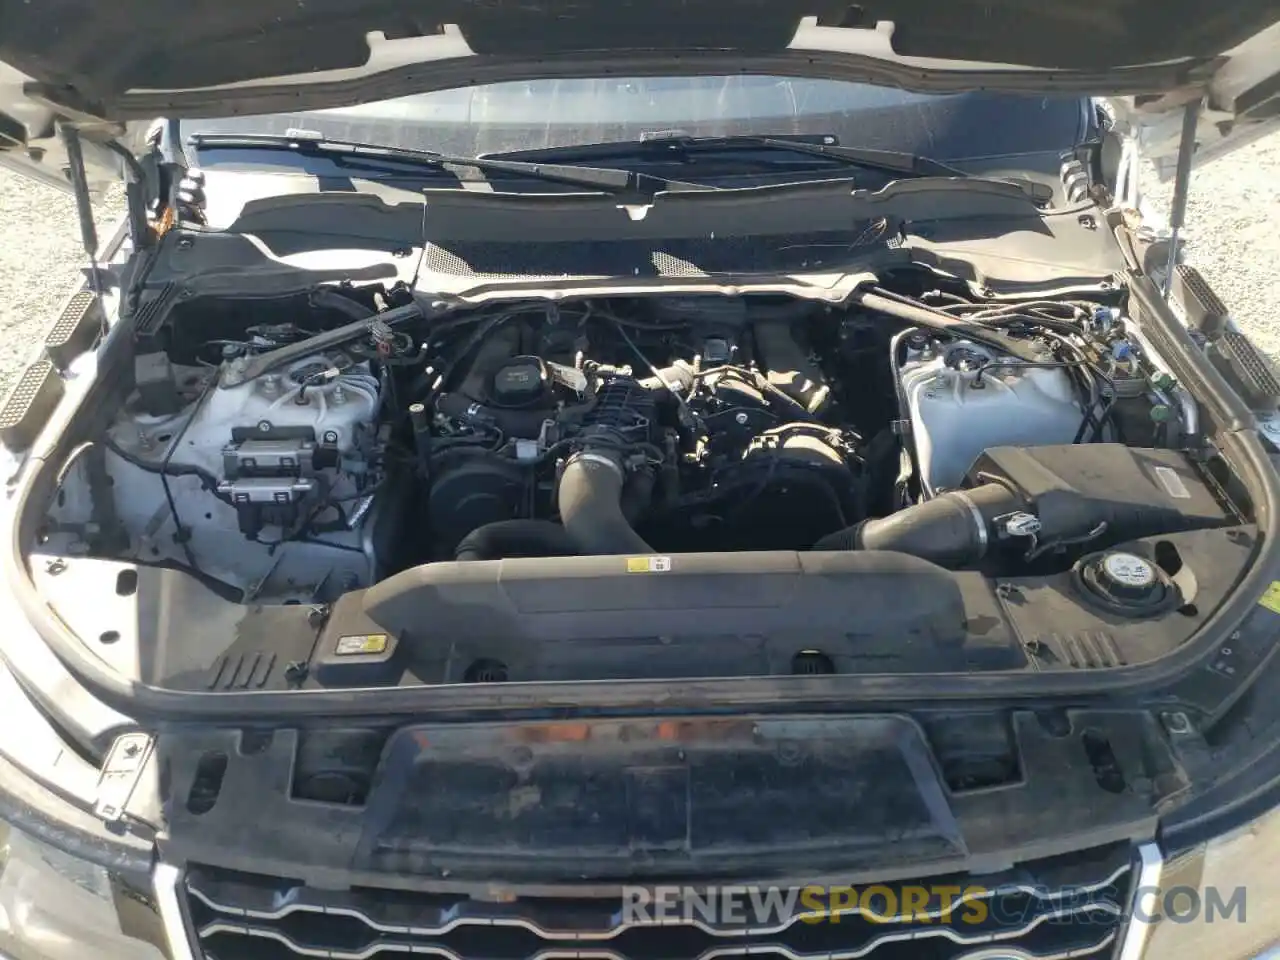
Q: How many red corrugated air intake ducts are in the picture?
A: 0